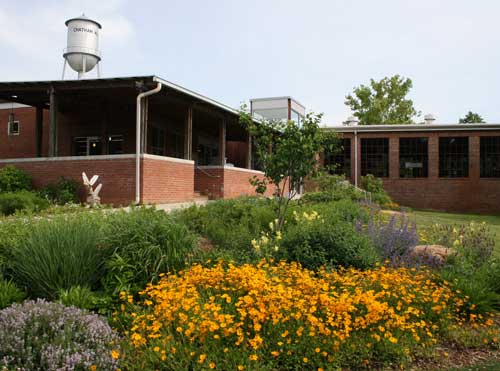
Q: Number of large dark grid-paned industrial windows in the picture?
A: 5